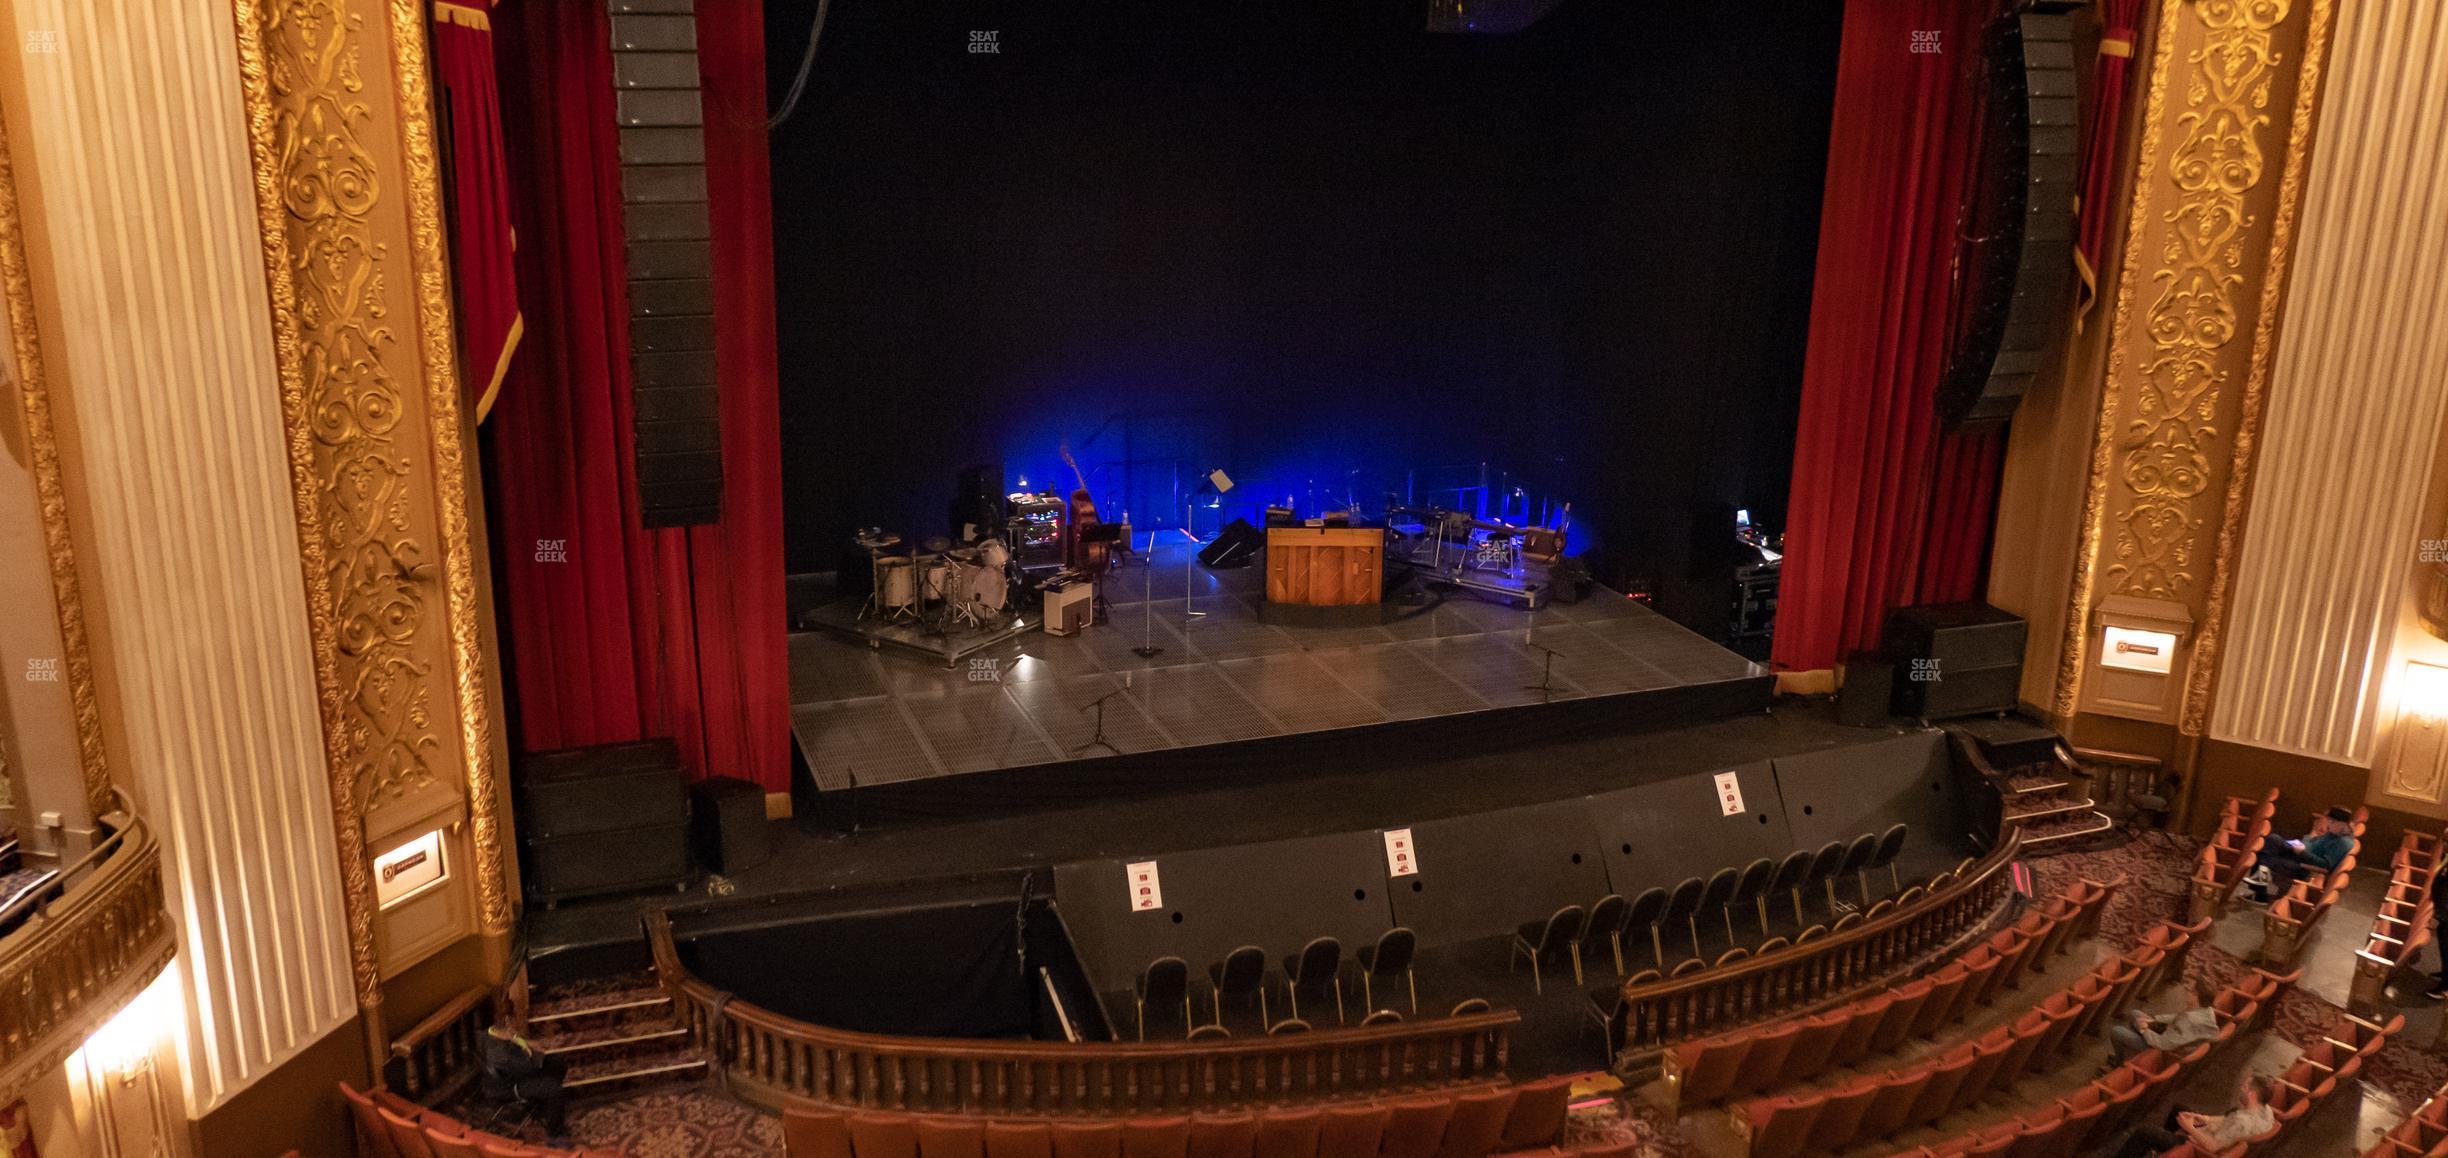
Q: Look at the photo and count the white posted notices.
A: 3